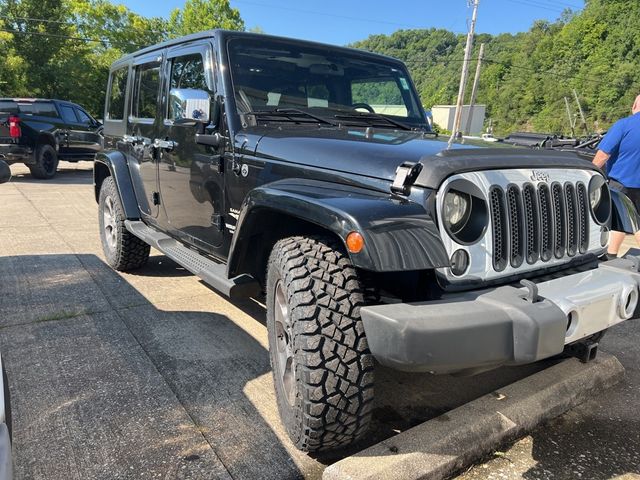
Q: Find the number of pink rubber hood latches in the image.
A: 0